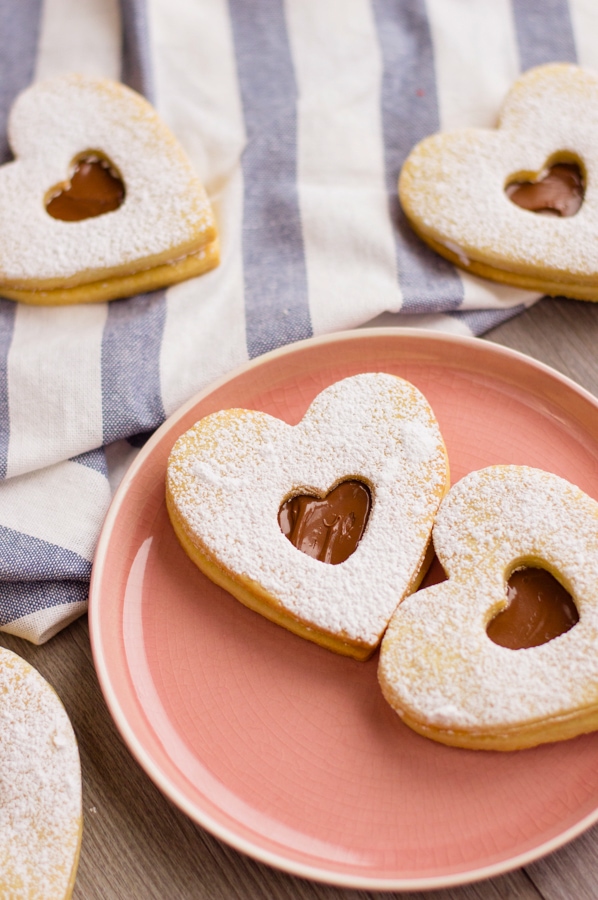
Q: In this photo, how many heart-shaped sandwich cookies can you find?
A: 5